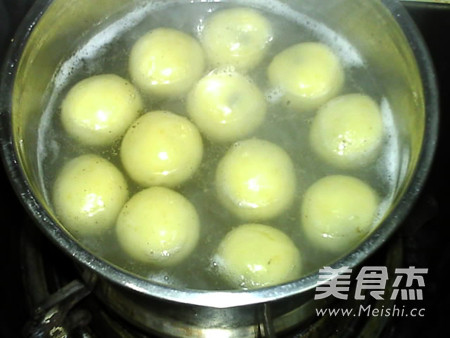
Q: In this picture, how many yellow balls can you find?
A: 12